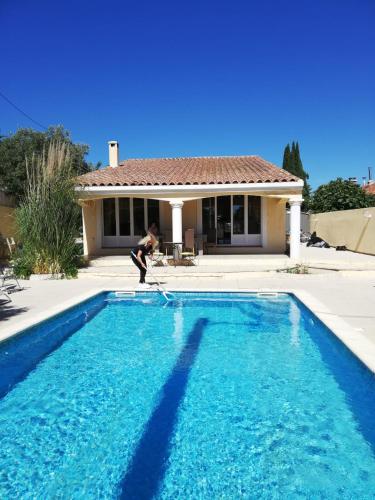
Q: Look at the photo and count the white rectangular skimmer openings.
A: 2